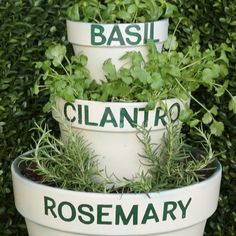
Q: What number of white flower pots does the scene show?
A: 3